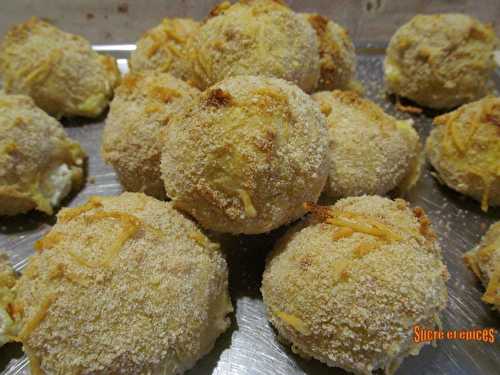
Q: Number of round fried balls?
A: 14